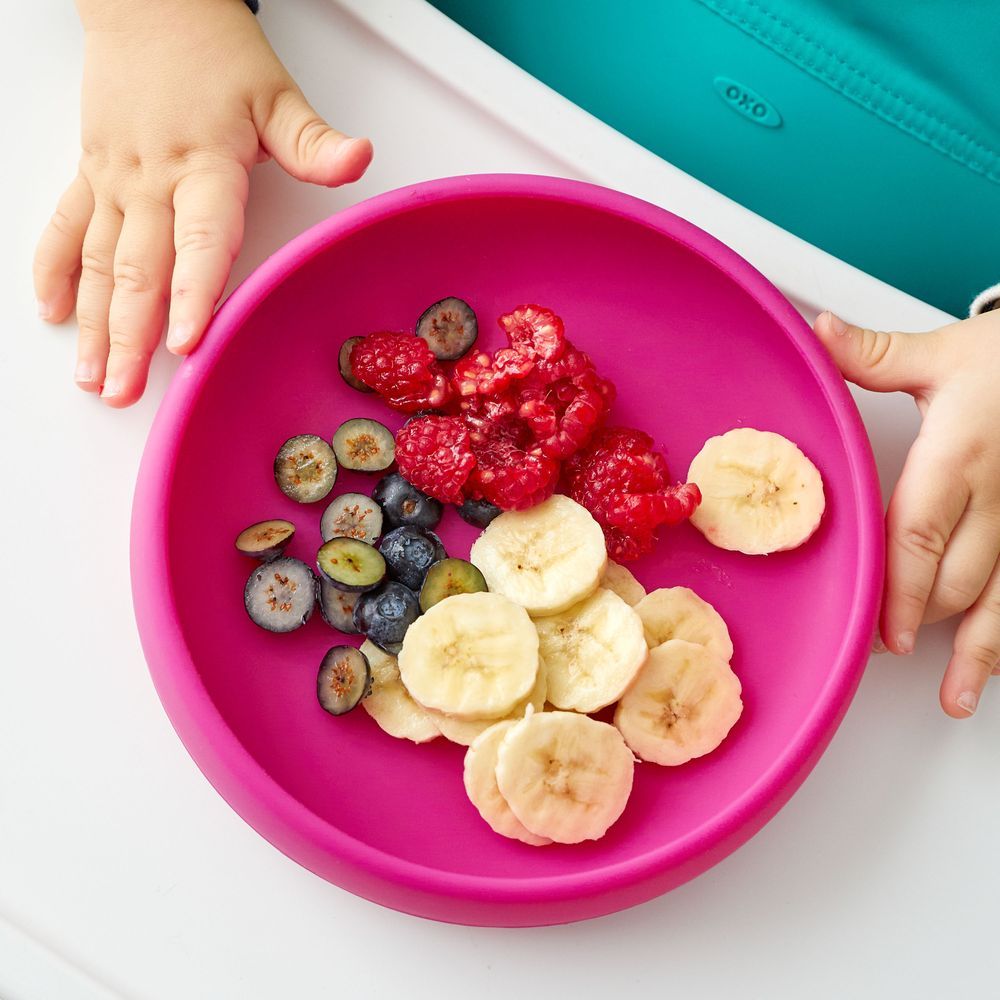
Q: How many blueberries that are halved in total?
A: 11